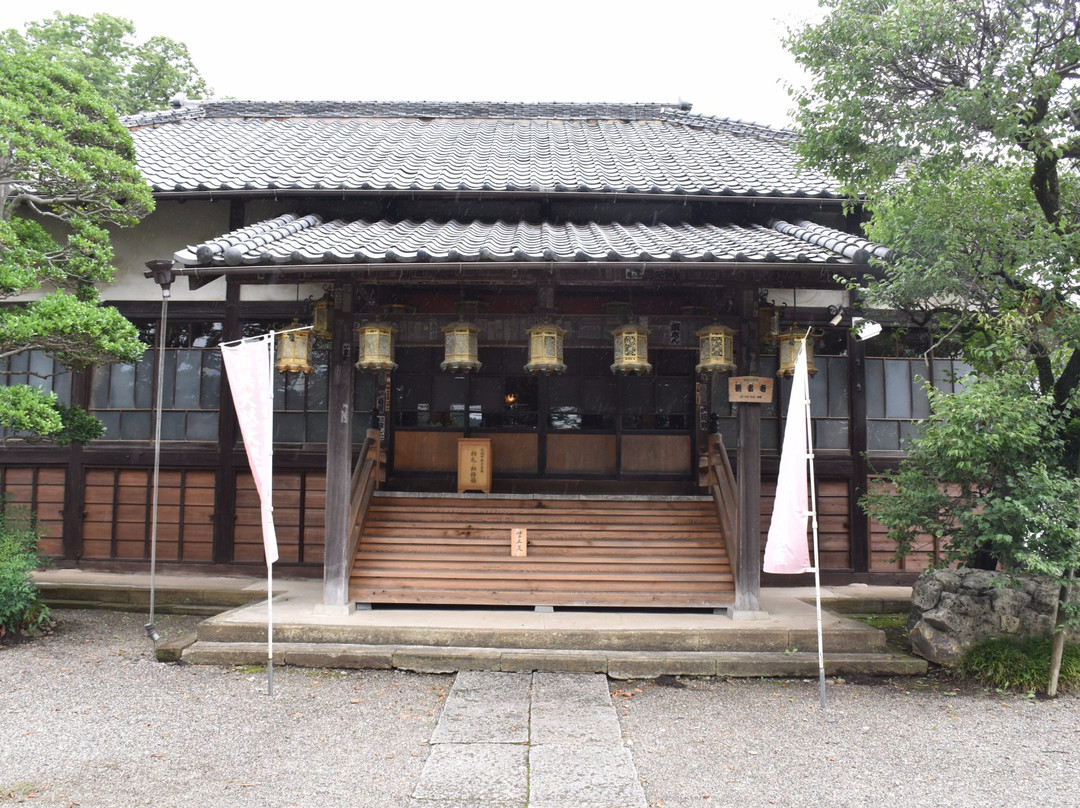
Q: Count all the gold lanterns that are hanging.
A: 9